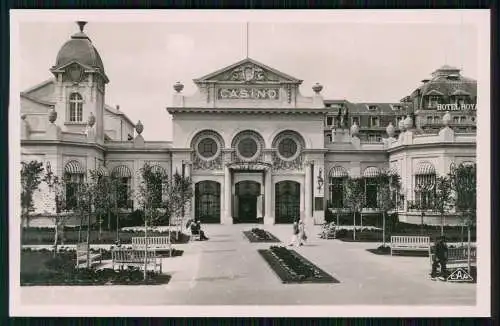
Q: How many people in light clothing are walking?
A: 2